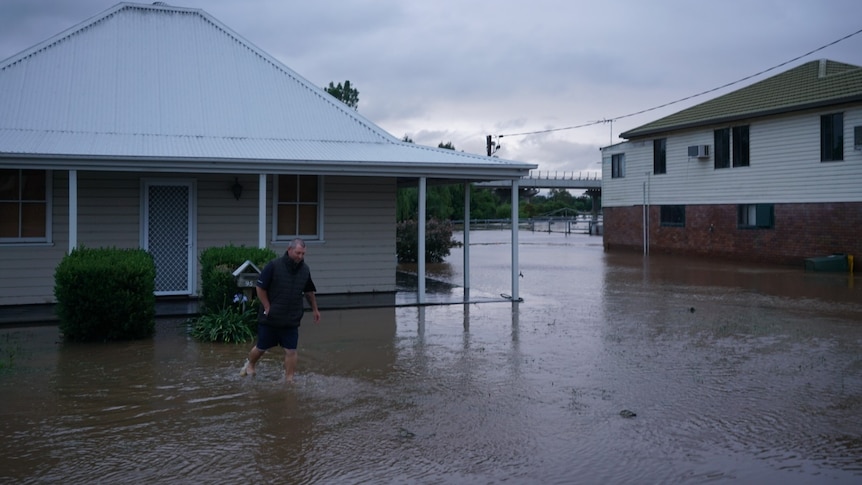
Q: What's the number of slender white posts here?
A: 5